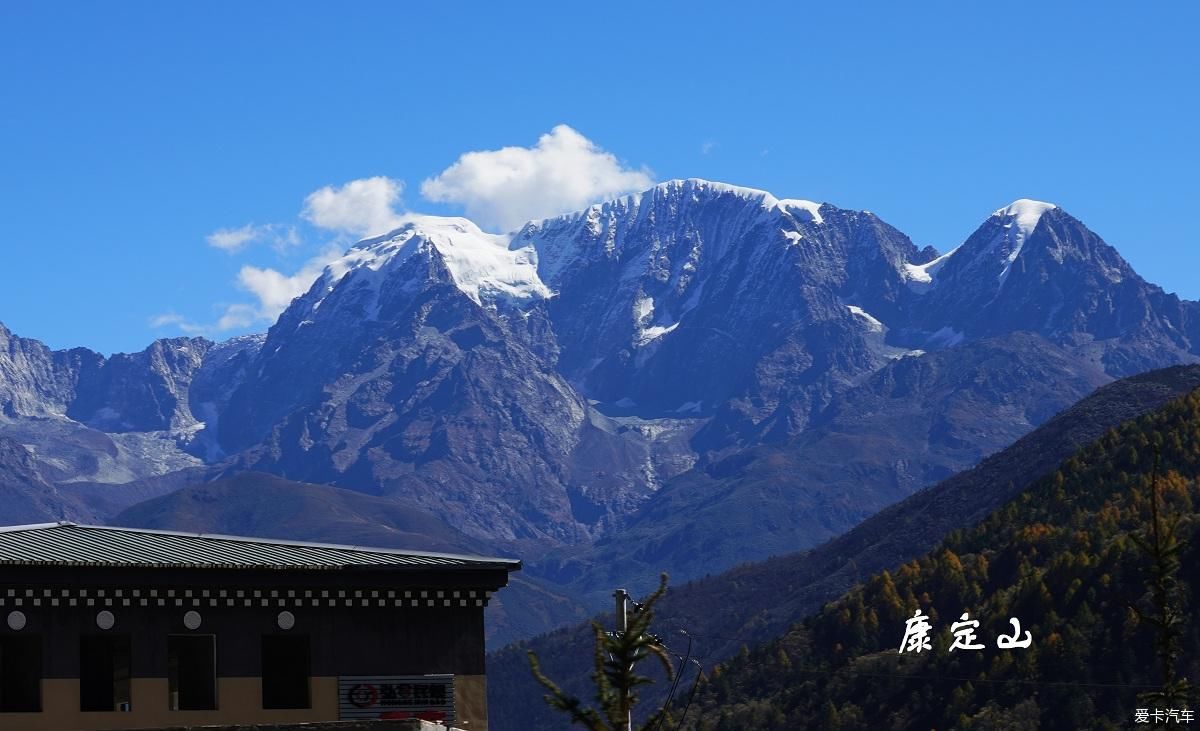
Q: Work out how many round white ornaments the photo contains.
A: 4